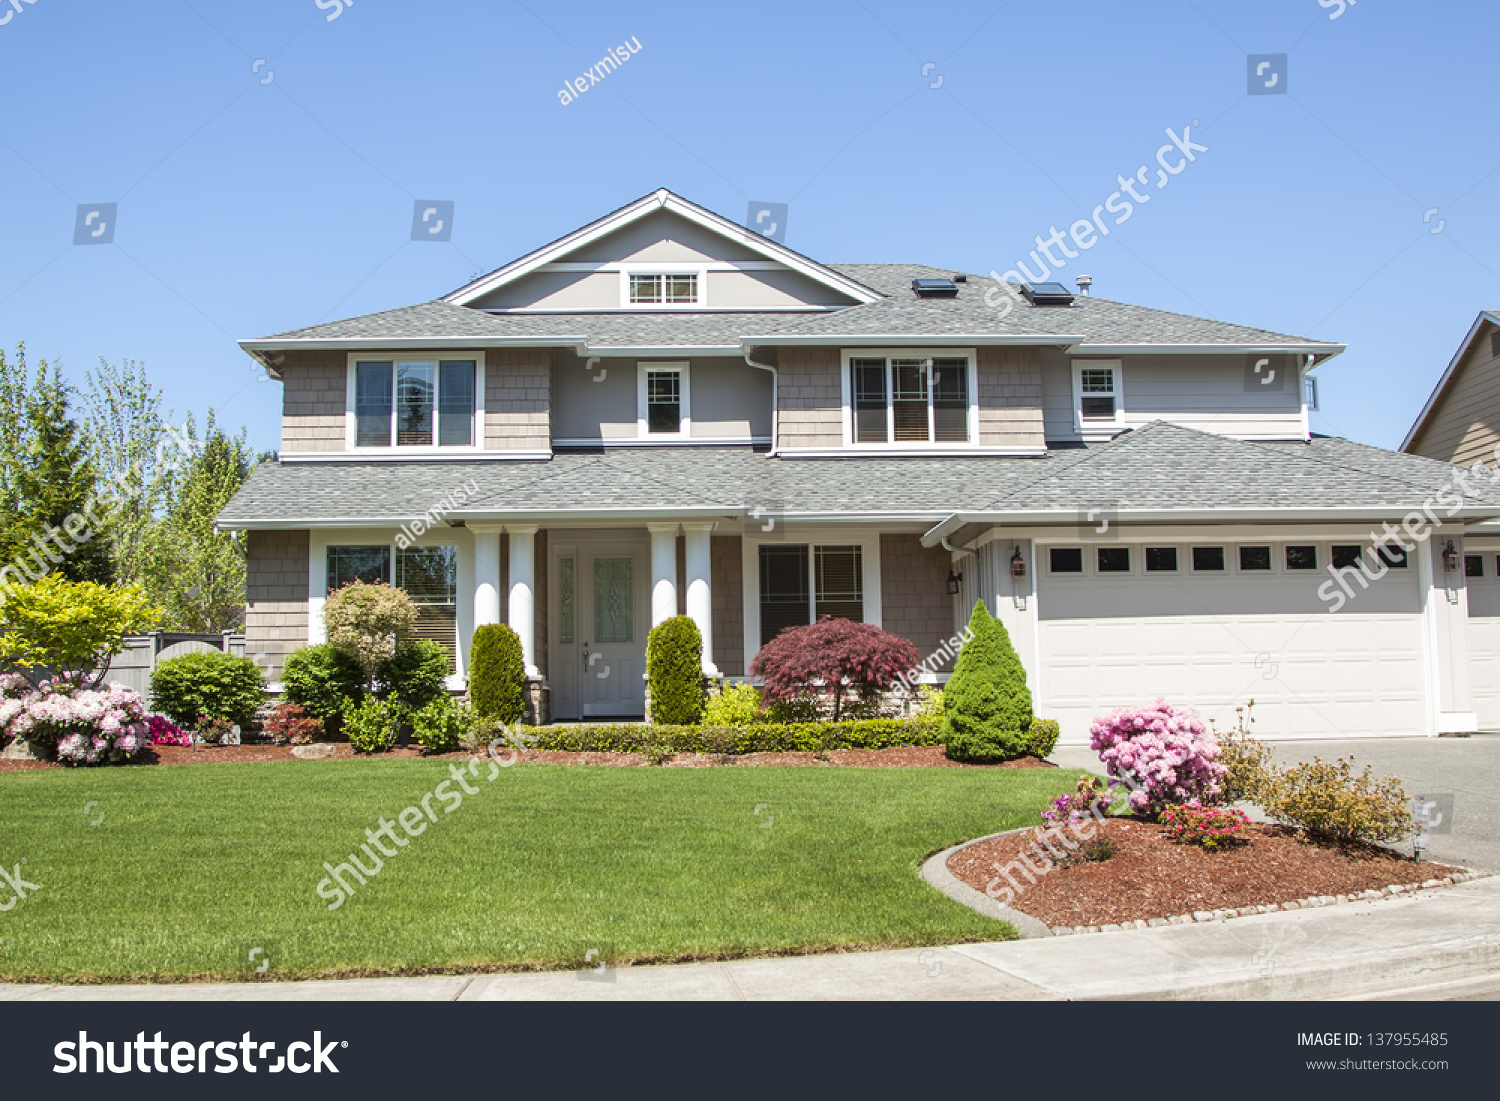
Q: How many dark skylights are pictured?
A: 2